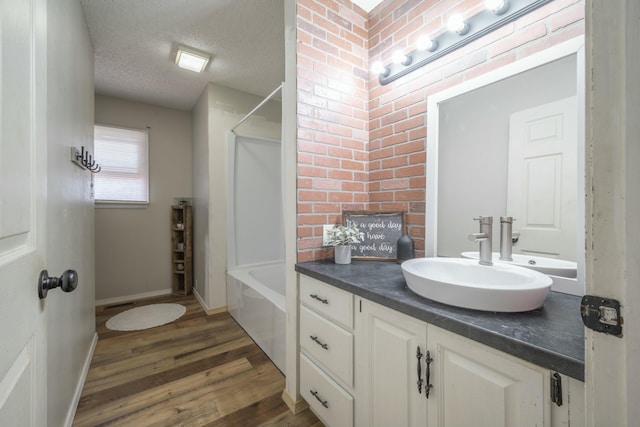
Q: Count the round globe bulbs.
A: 5